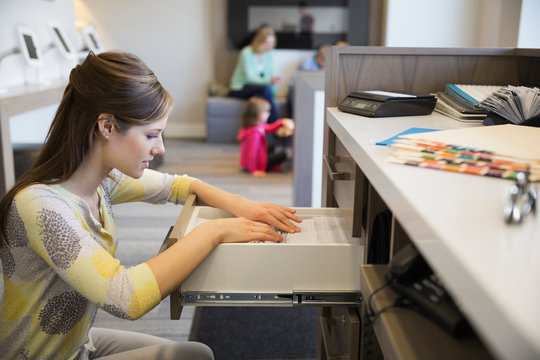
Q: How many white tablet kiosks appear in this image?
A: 3